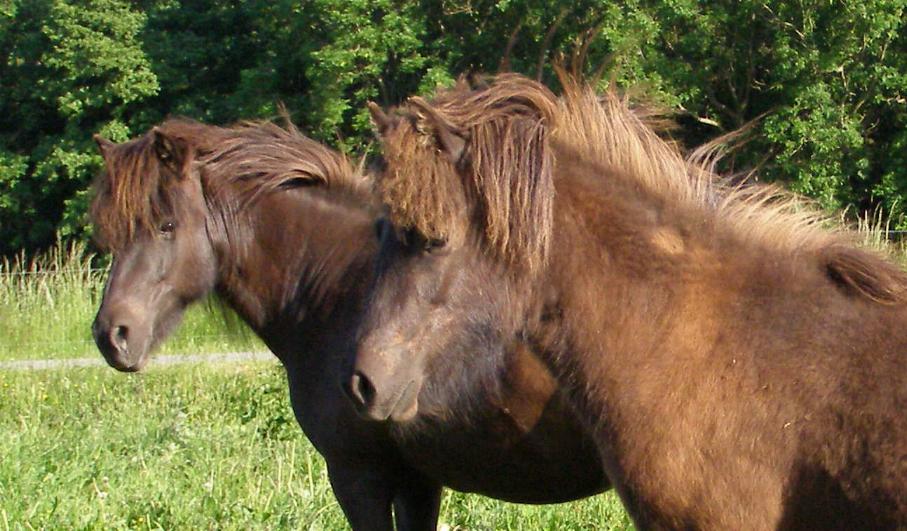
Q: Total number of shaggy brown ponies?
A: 2